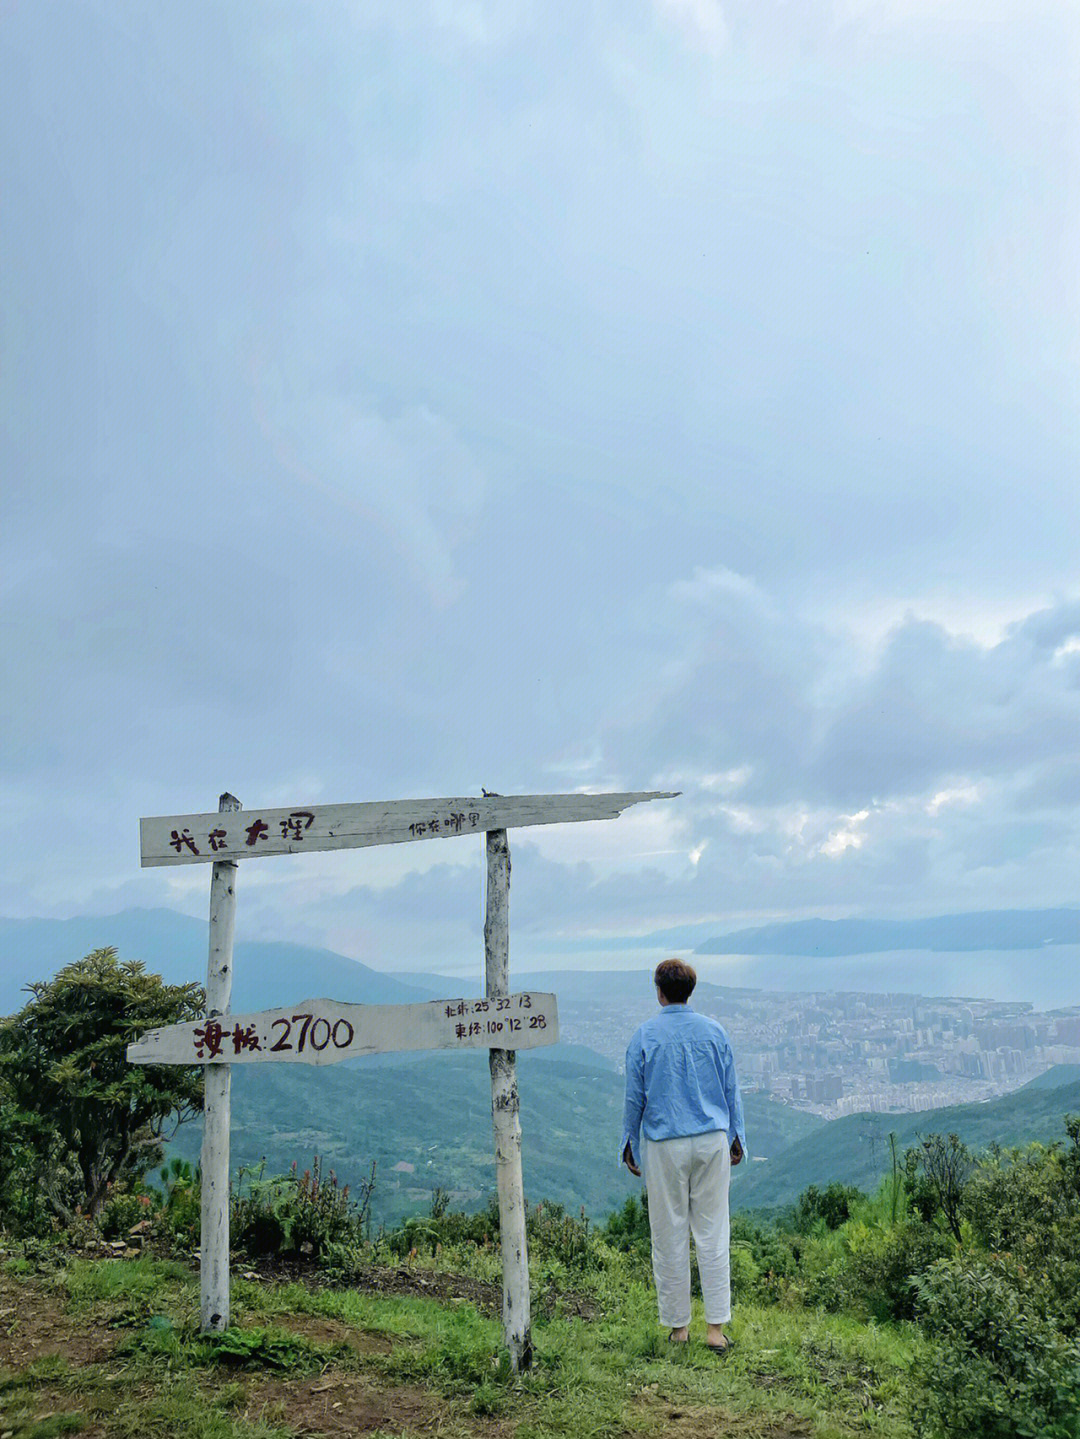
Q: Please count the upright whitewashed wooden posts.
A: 2